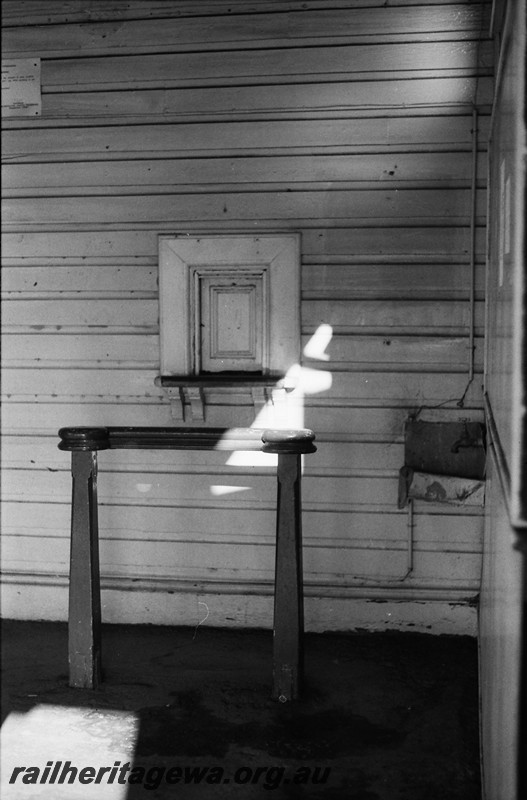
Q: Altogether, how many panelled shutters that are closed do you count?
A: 1